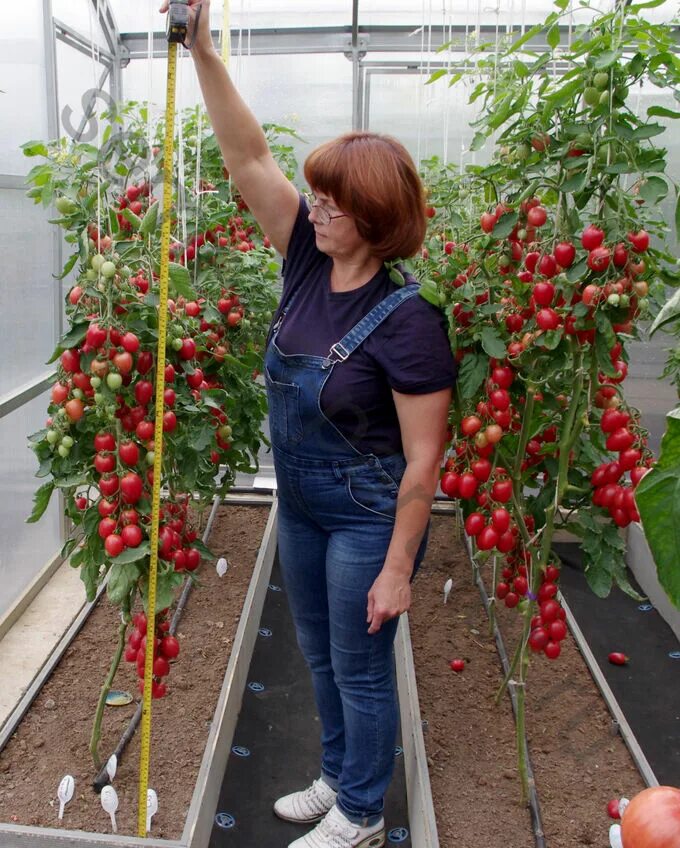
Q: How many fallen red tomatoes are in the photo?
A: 3